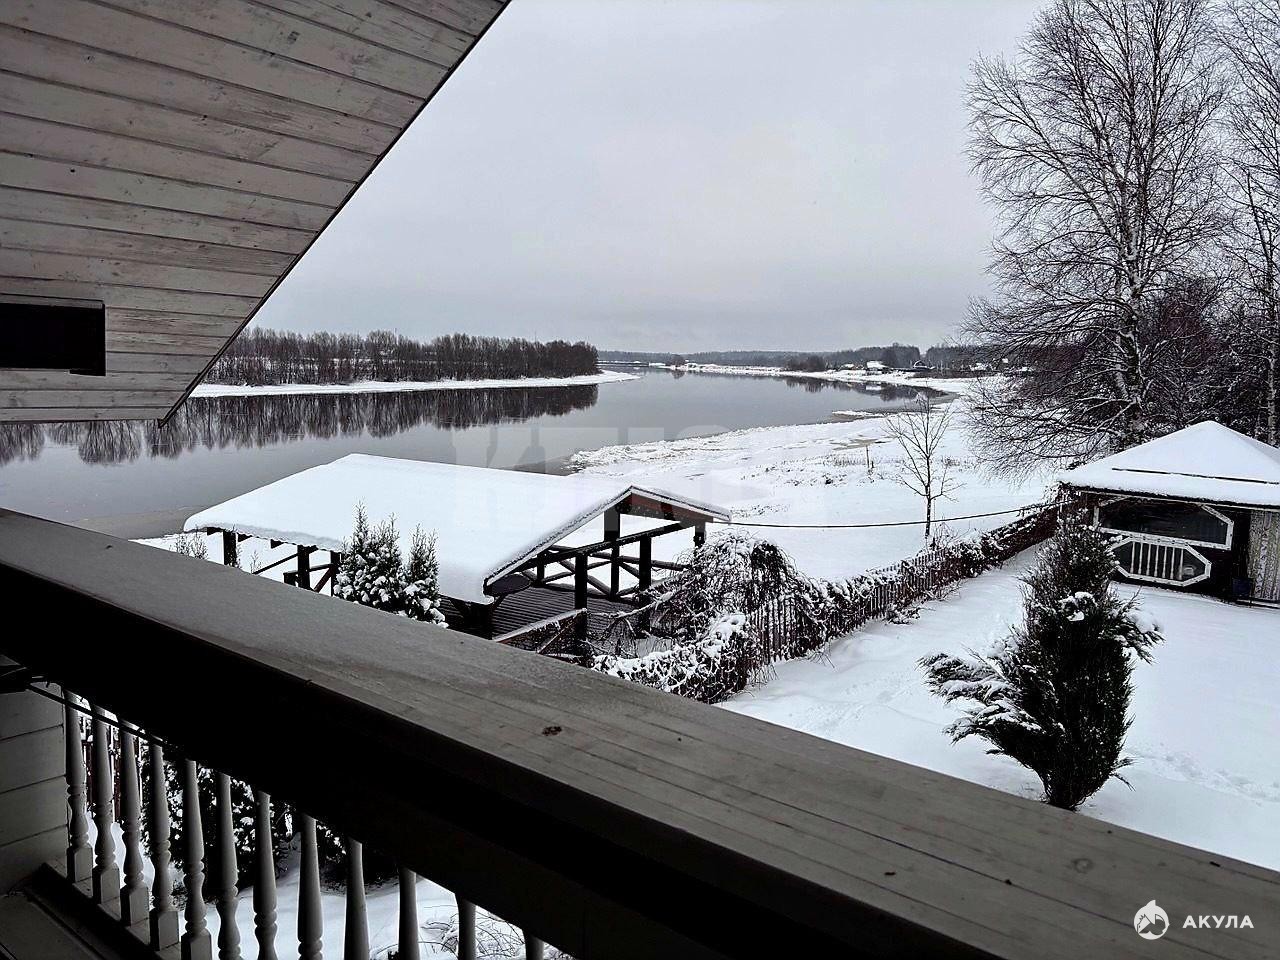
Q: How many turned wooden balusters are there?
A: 12